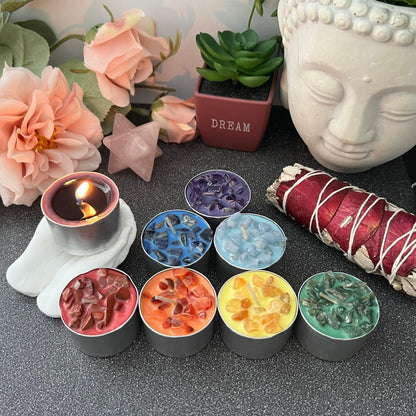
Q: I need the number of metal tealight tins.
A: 8